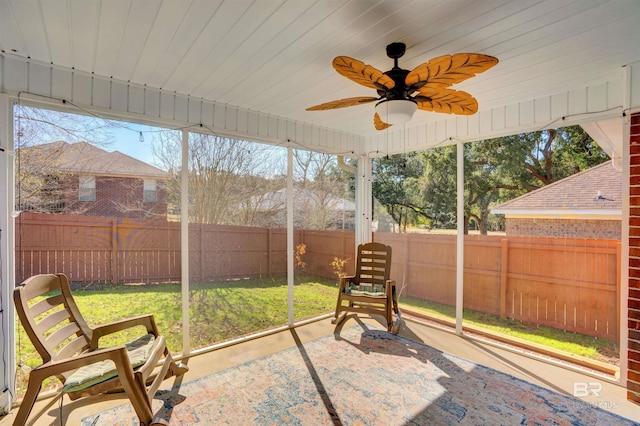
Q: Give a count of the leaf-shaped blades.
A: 5